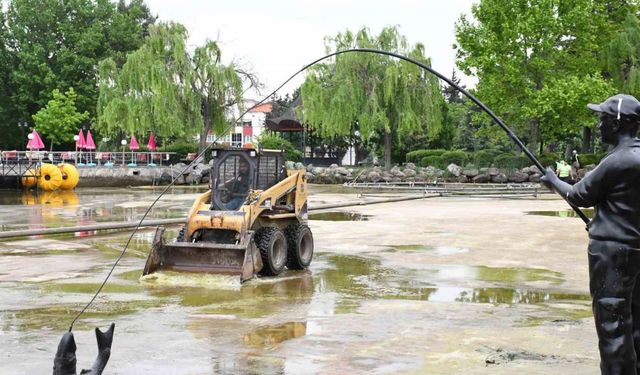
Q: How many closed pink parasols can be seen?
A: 5